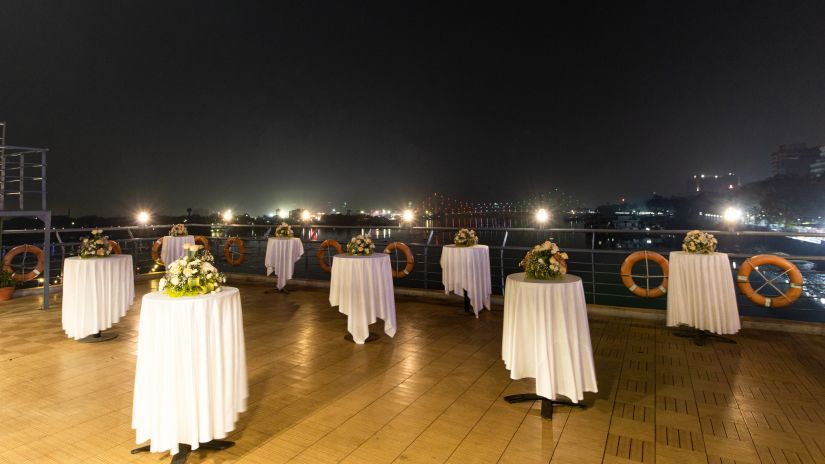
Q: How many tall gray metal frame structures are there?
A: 1